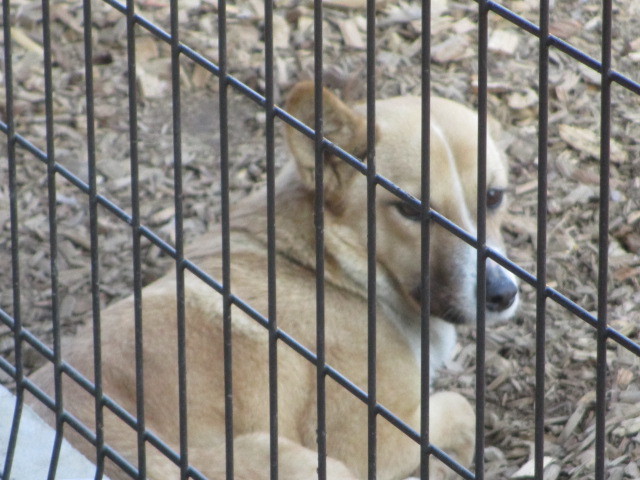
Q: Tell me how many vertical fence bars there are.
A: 13